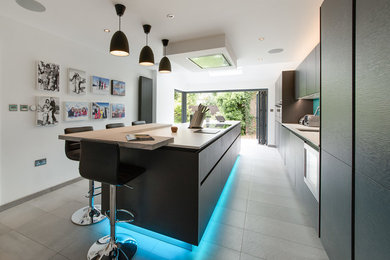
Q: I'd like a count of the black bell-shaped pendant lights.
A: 3